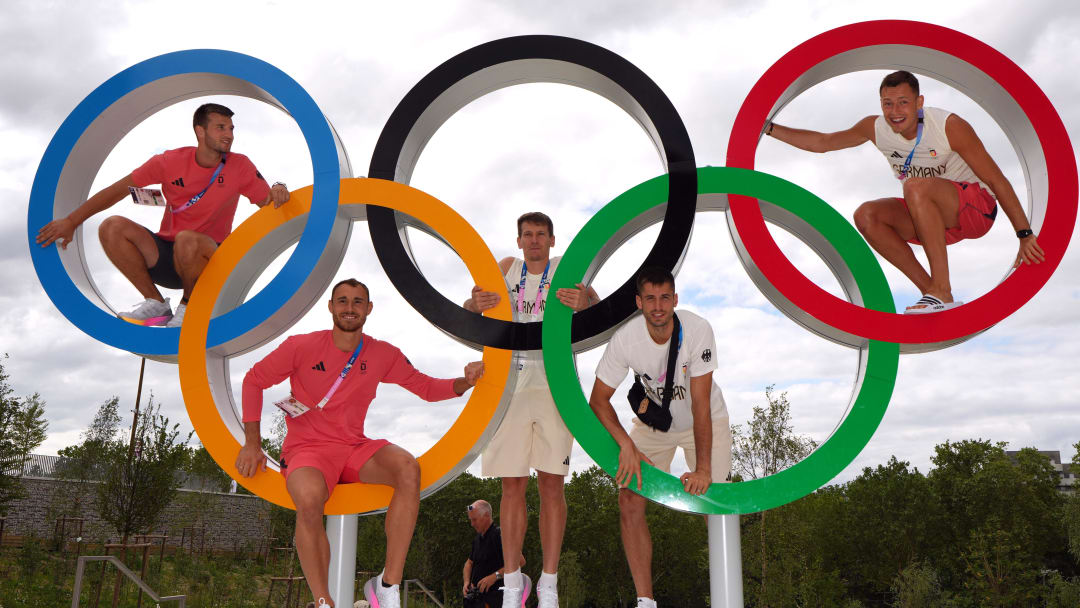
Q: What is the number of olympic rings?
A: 5